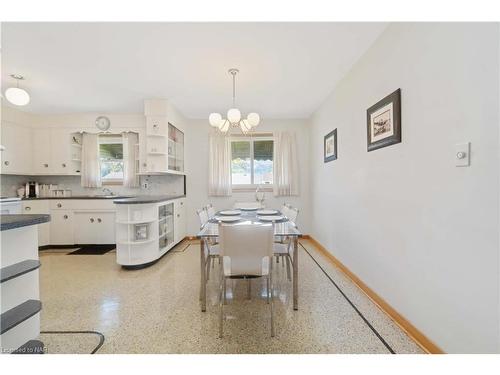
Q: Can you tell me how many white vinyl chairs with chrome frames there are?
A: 6